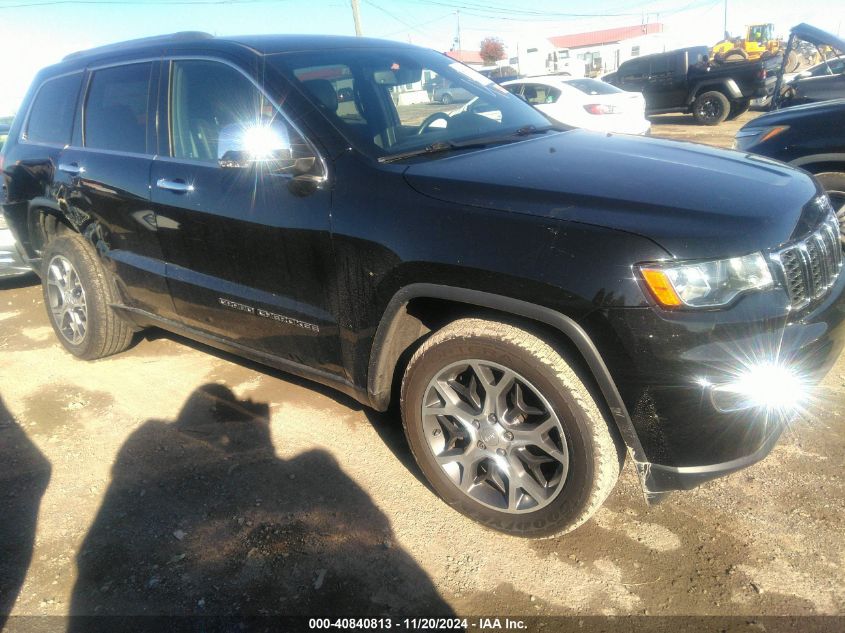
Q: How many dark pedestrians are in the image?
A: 0